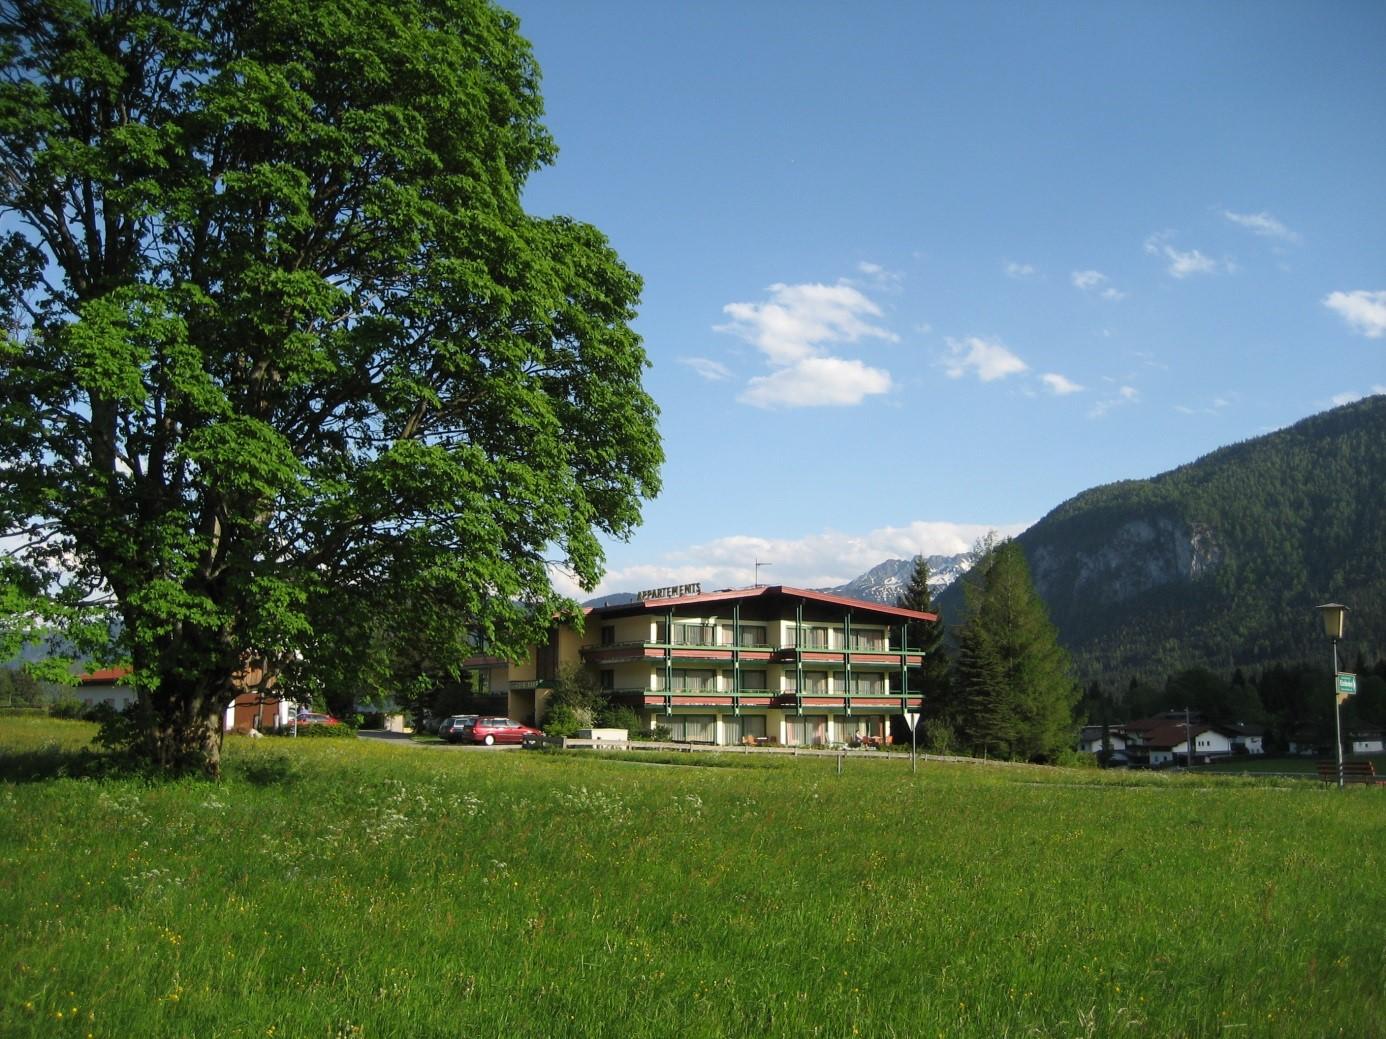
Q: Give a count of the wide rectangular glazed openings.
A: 12